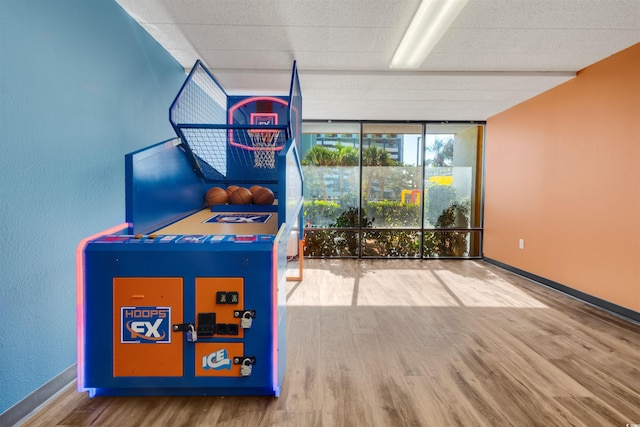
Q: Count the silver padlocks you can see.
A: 3